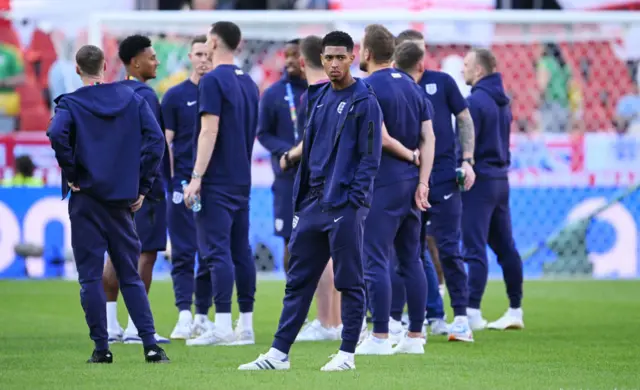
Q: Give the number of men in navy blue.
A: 11